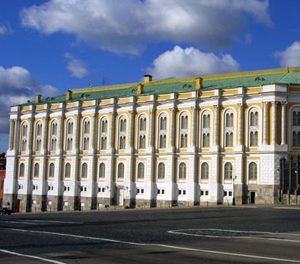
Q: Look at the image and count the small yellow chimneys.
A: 5